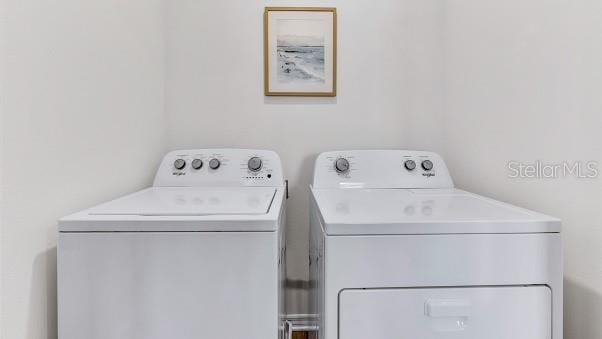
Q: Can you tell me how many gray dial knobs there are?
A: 7